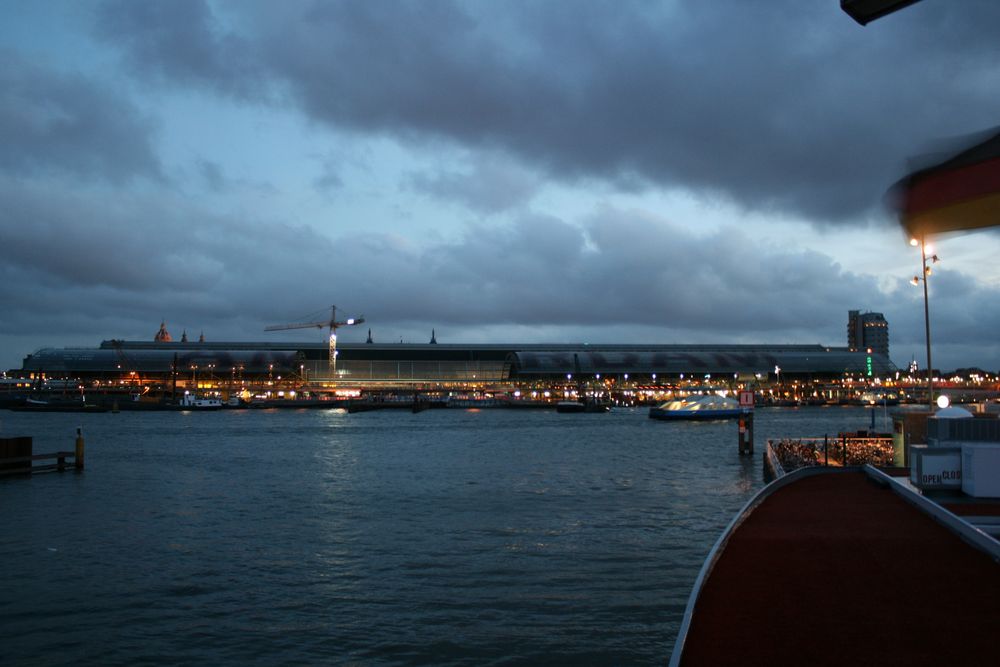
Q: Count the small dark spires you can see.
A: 4